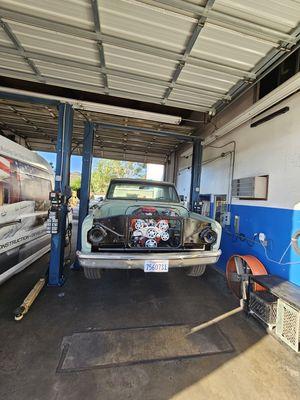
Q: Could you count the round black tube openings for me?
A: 2